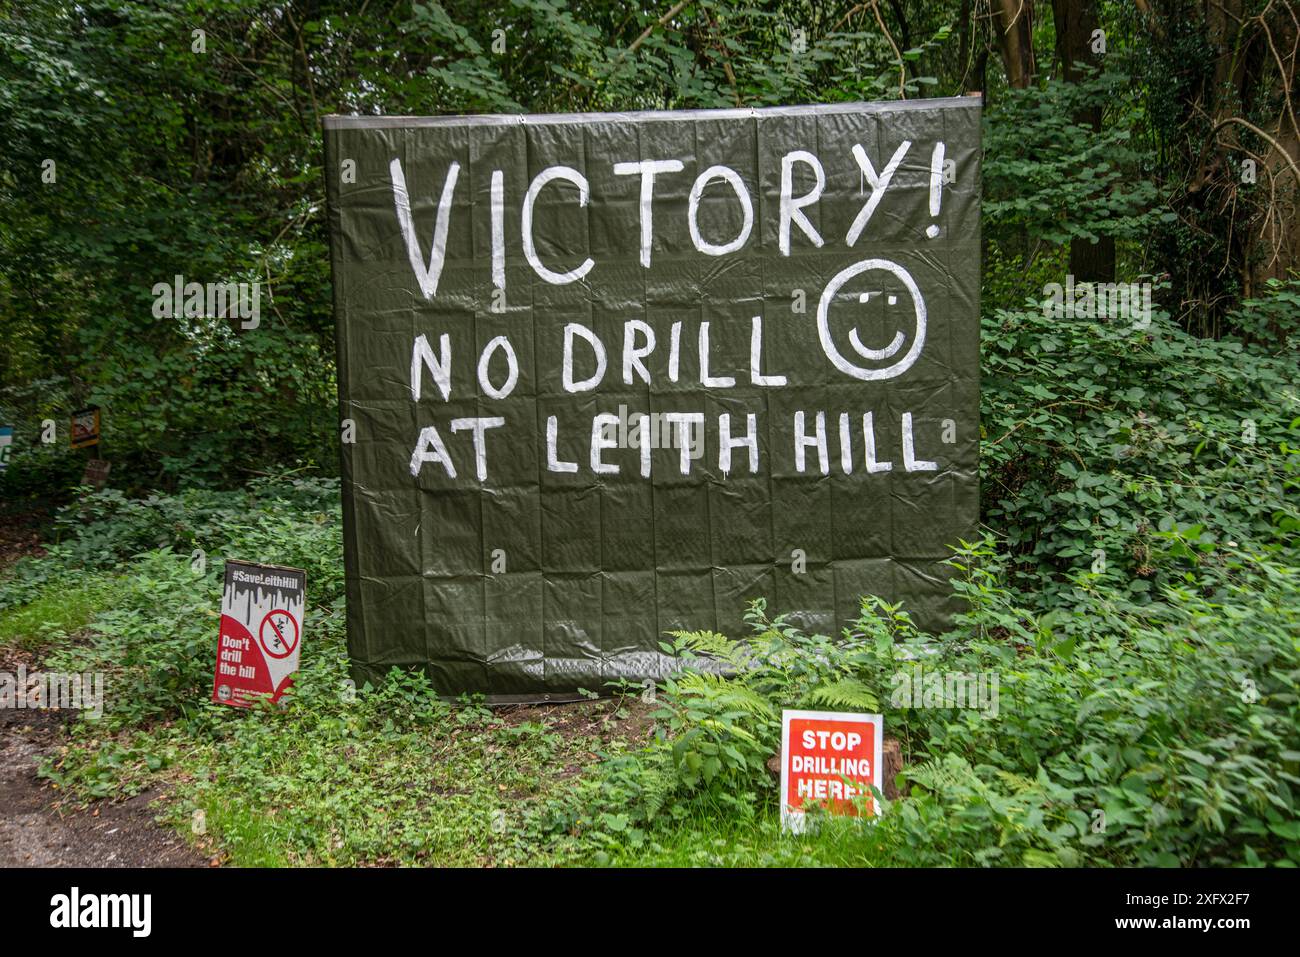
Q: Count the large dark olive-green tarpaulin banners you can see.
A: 1